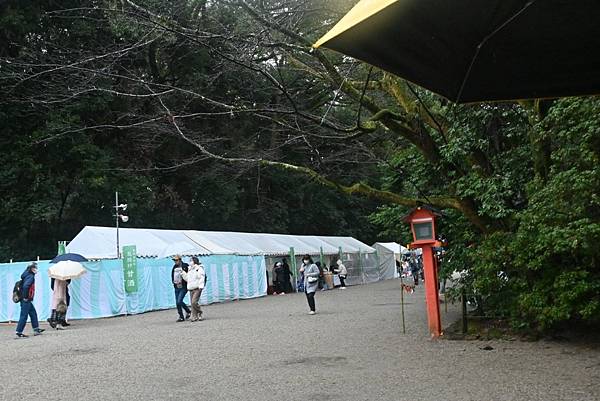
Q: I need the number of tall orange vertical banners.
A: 0